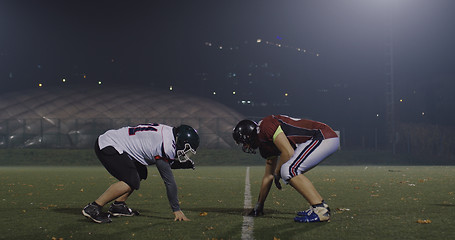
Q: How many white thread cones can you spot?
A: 0